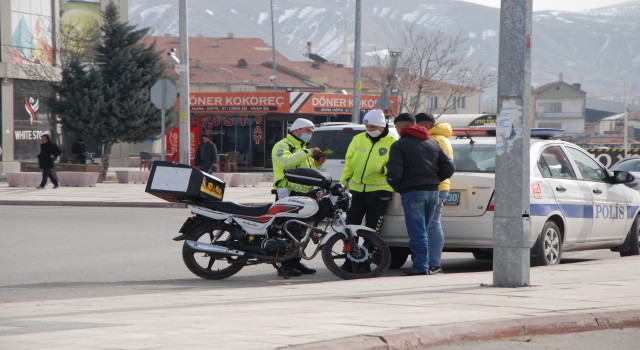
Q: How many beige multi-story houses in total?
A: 2